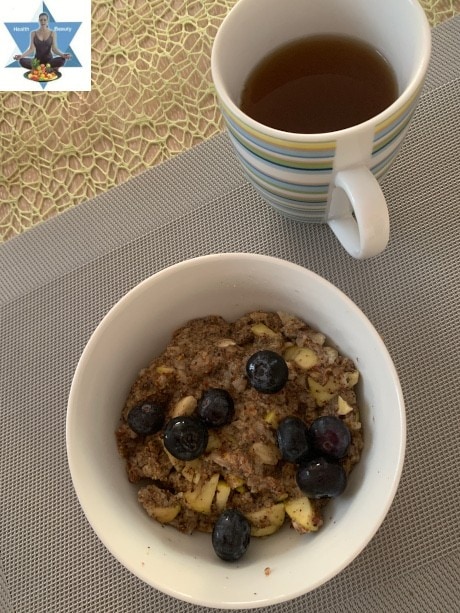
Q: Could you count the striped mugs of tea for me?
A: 1